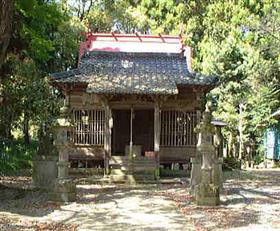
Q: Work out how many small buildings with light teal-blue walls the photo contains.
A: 1